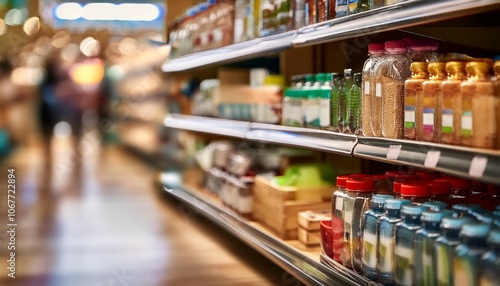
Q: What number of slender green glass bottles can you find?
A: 3